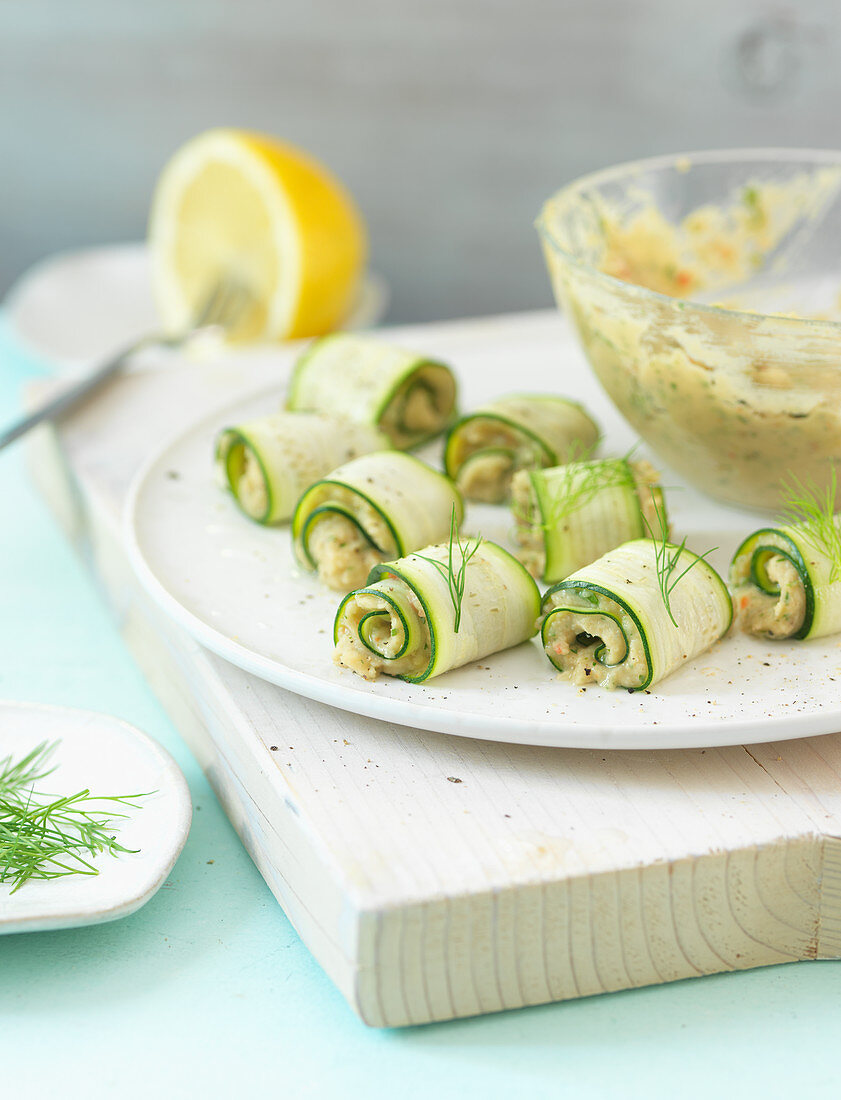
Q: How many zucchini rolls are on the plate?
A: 8